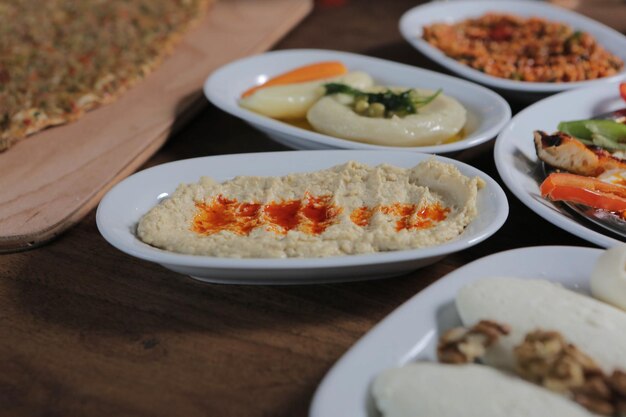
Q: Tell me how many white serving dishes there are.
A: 5